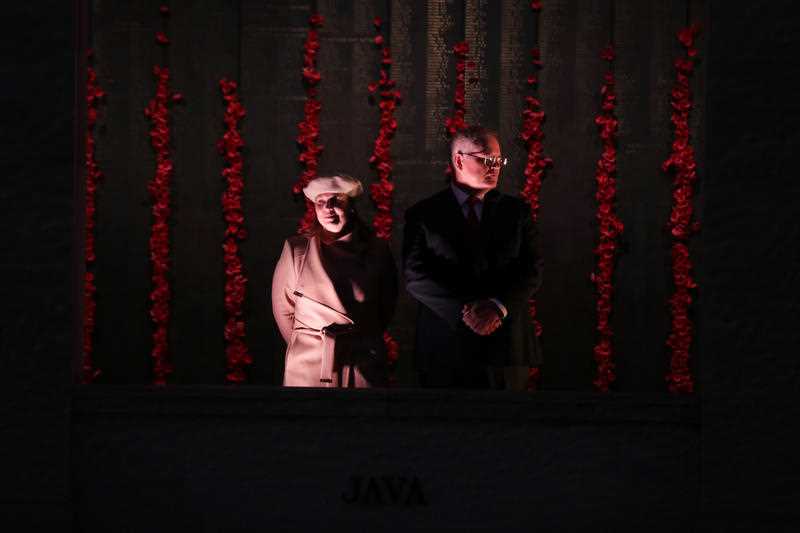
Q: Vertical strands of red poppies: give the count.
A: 9